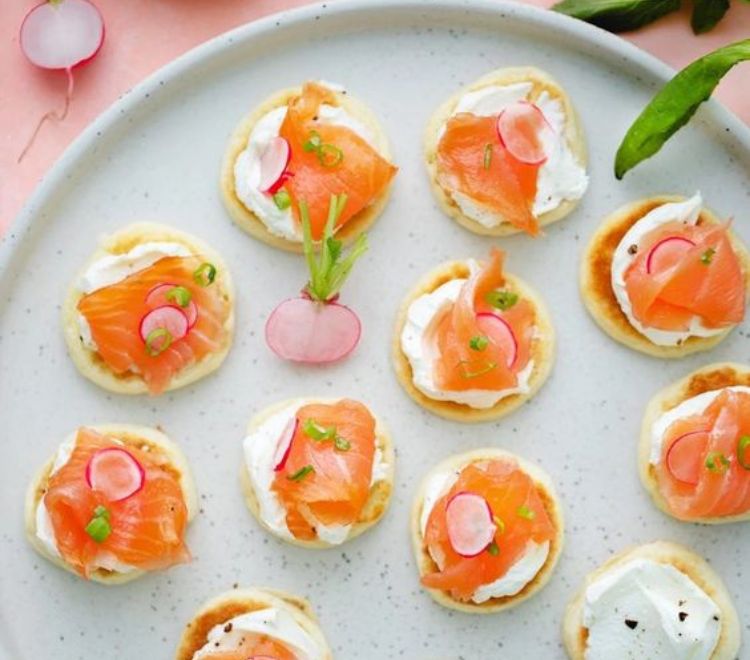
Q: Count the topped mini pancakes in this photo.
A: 11